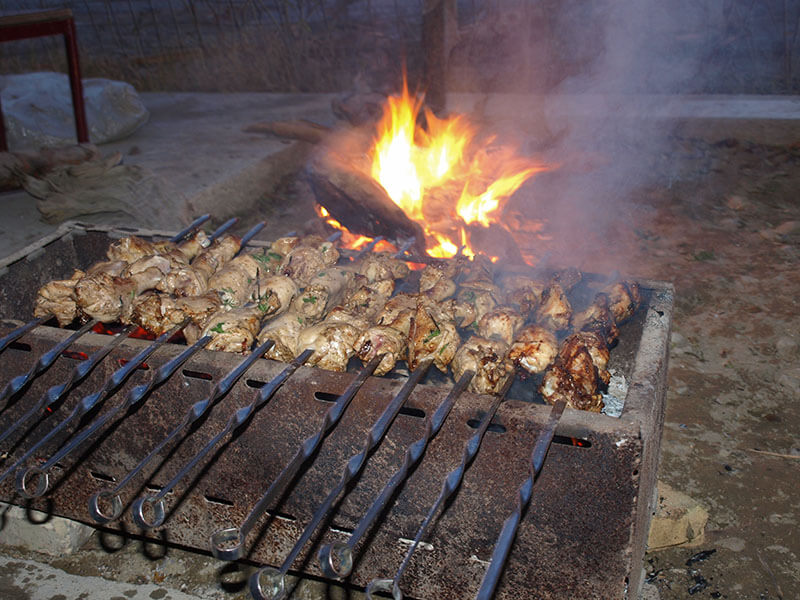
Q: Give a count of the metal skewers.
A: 12